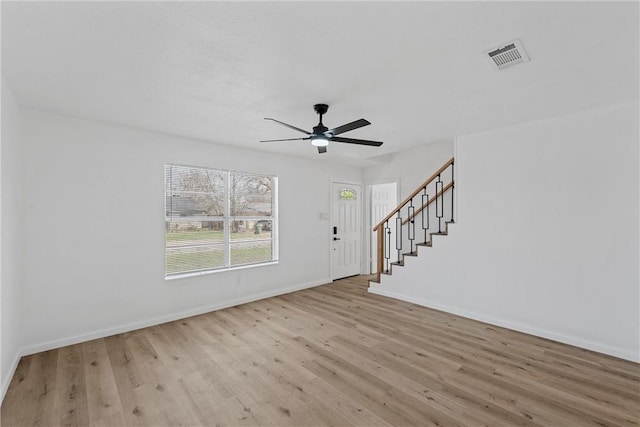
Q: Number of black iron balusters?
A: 6